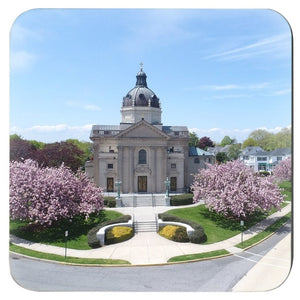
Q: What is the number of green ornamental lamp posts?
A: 2